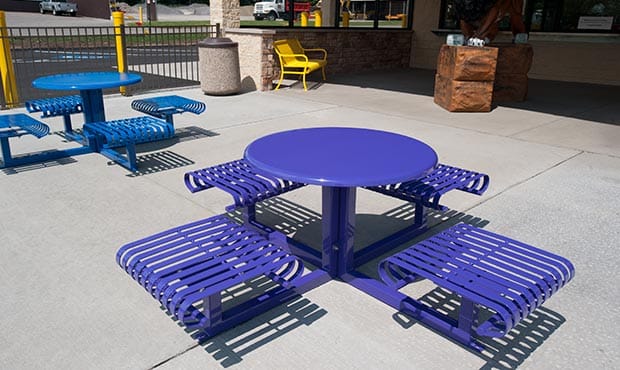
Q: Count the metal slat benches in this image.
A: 8